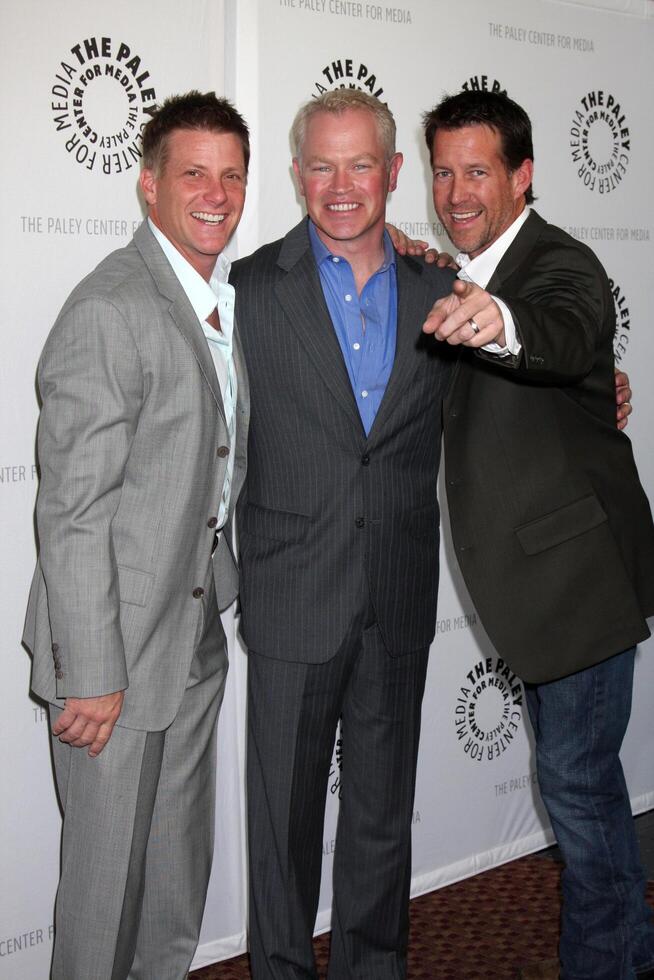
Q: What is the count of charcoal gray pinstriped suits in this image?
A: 1